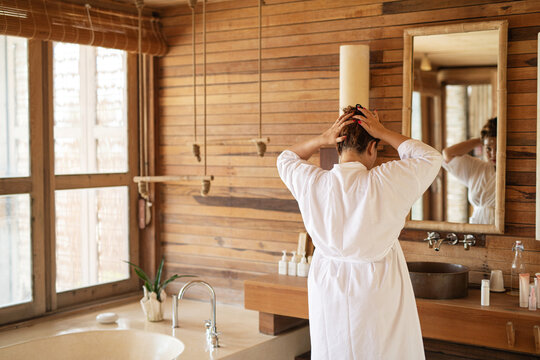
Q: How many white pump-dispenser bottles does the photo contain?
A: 3